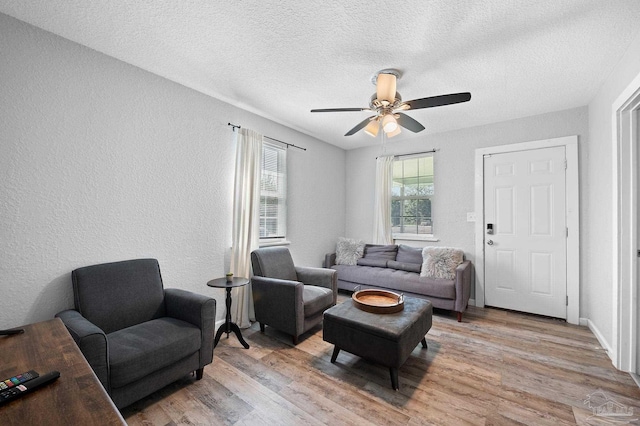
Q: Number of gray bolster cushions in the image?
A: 2